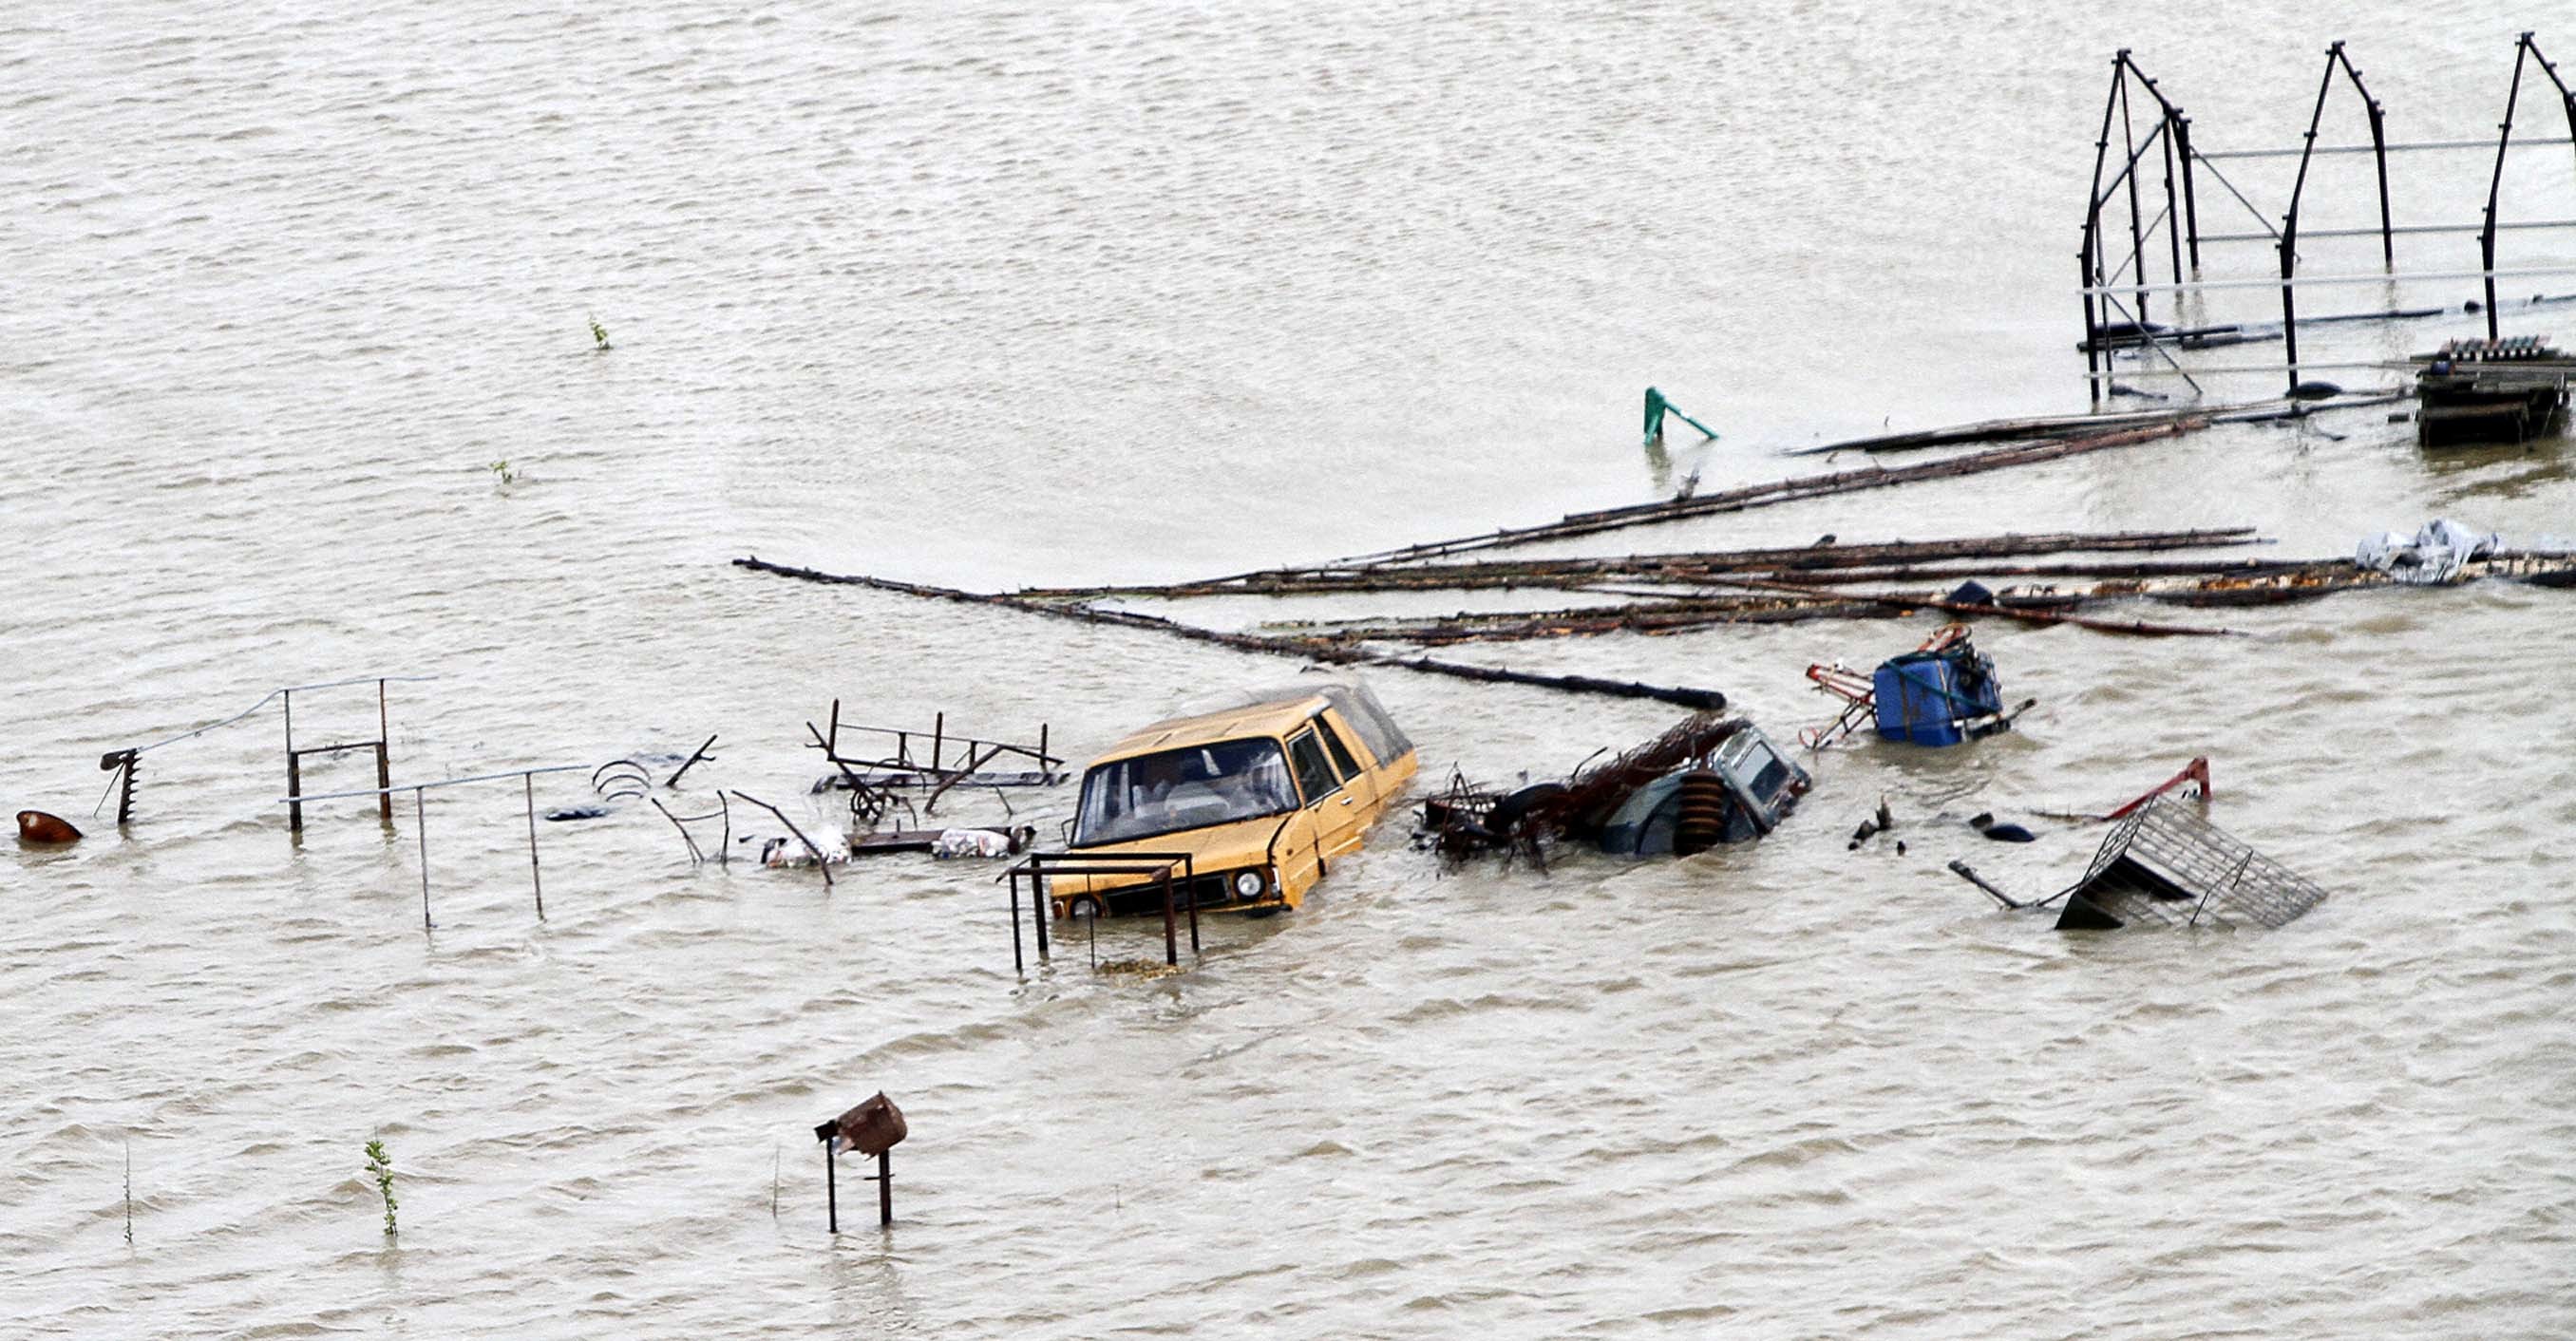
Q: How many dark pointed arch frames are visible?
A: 3